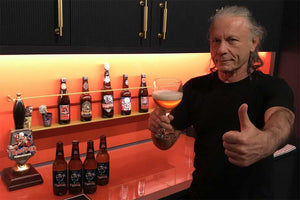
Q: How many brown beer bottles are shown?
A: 9